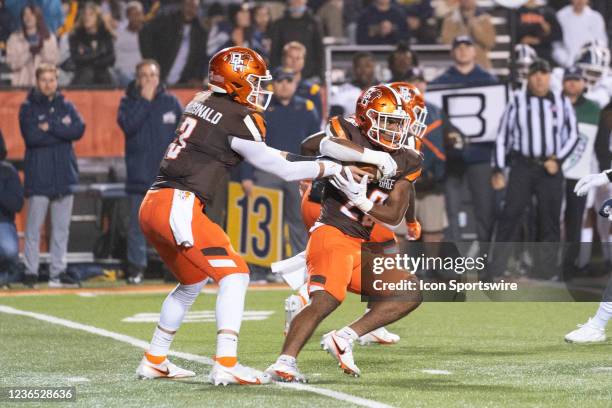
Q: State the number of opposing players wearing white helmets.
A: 2